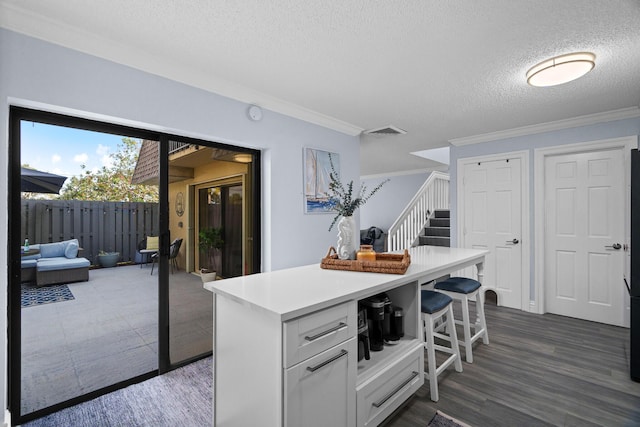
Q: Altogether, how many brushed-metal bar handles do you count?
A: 3